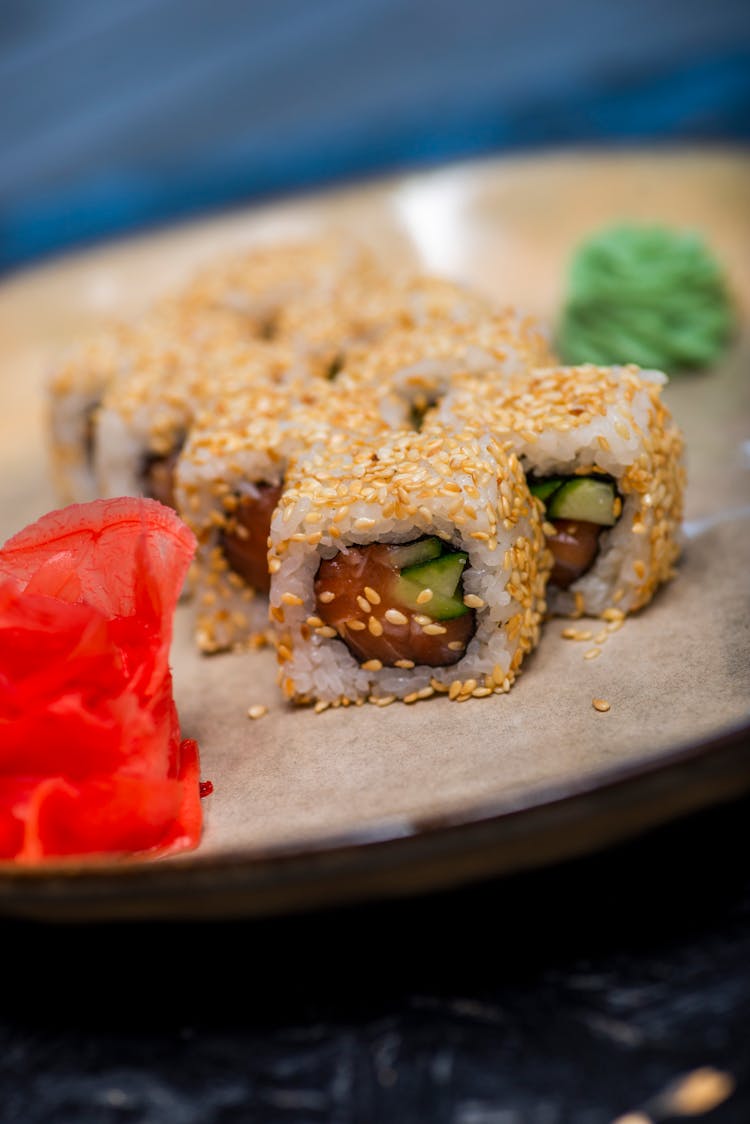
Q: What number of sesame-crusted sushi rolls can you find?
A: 8